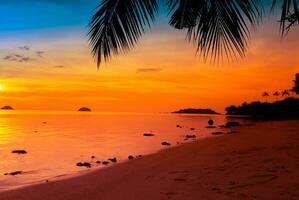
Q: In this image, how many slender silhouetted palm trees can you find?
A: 3